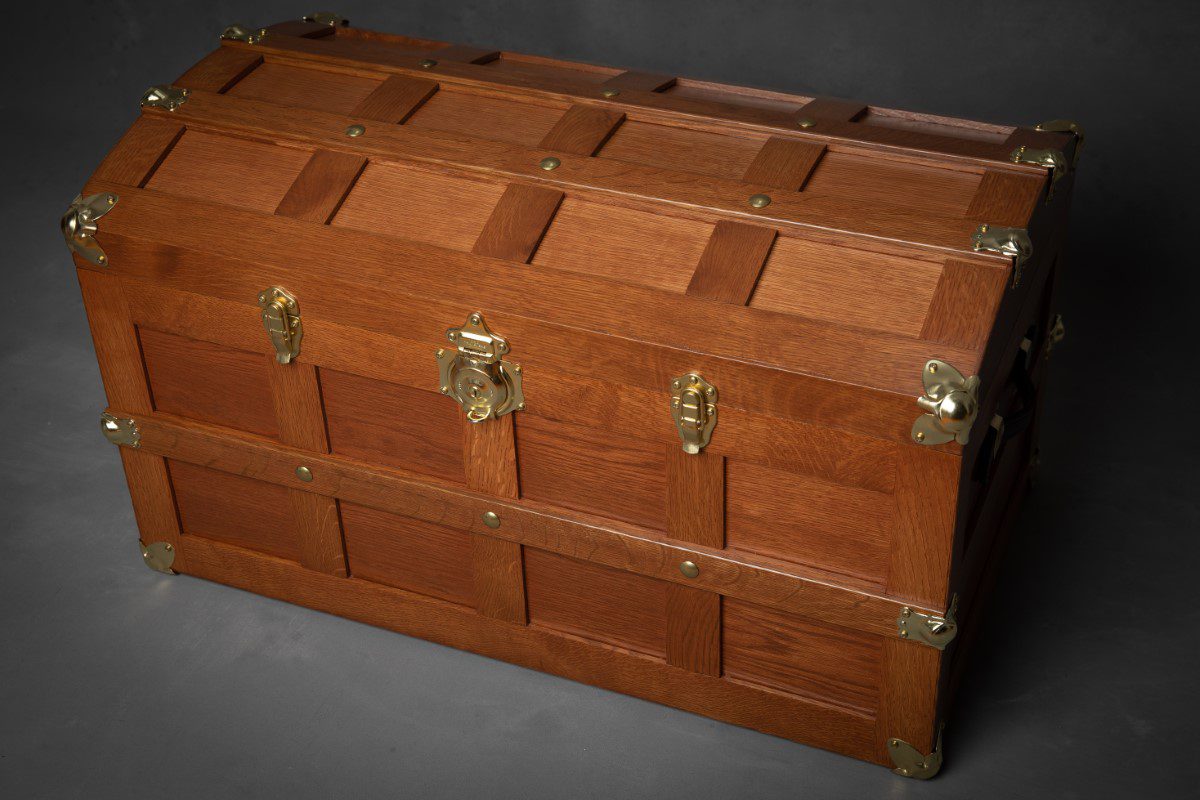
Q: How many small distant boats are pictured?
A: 0